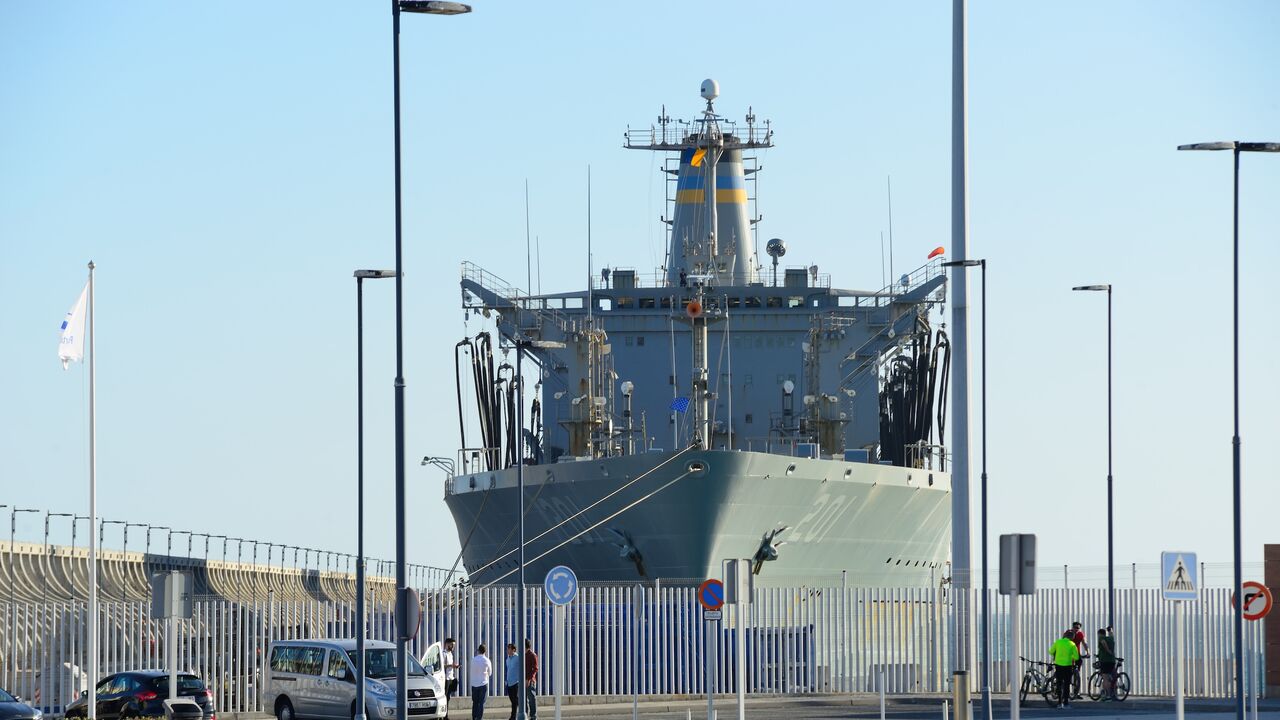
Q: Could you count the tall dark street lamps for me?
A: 6